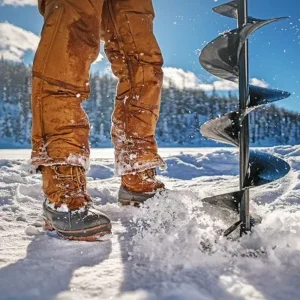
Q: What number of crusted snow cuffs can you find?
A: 2